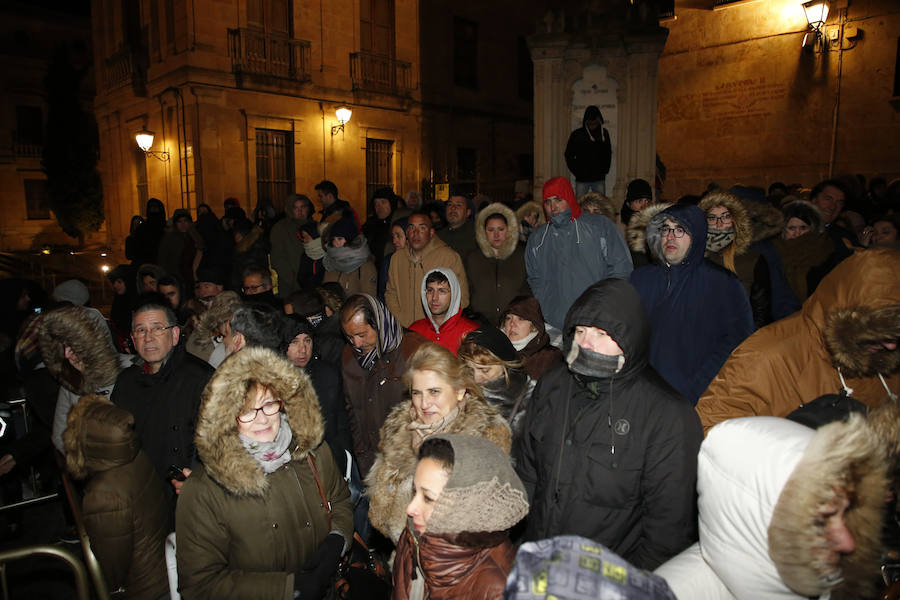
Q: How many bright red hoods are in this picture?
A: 1